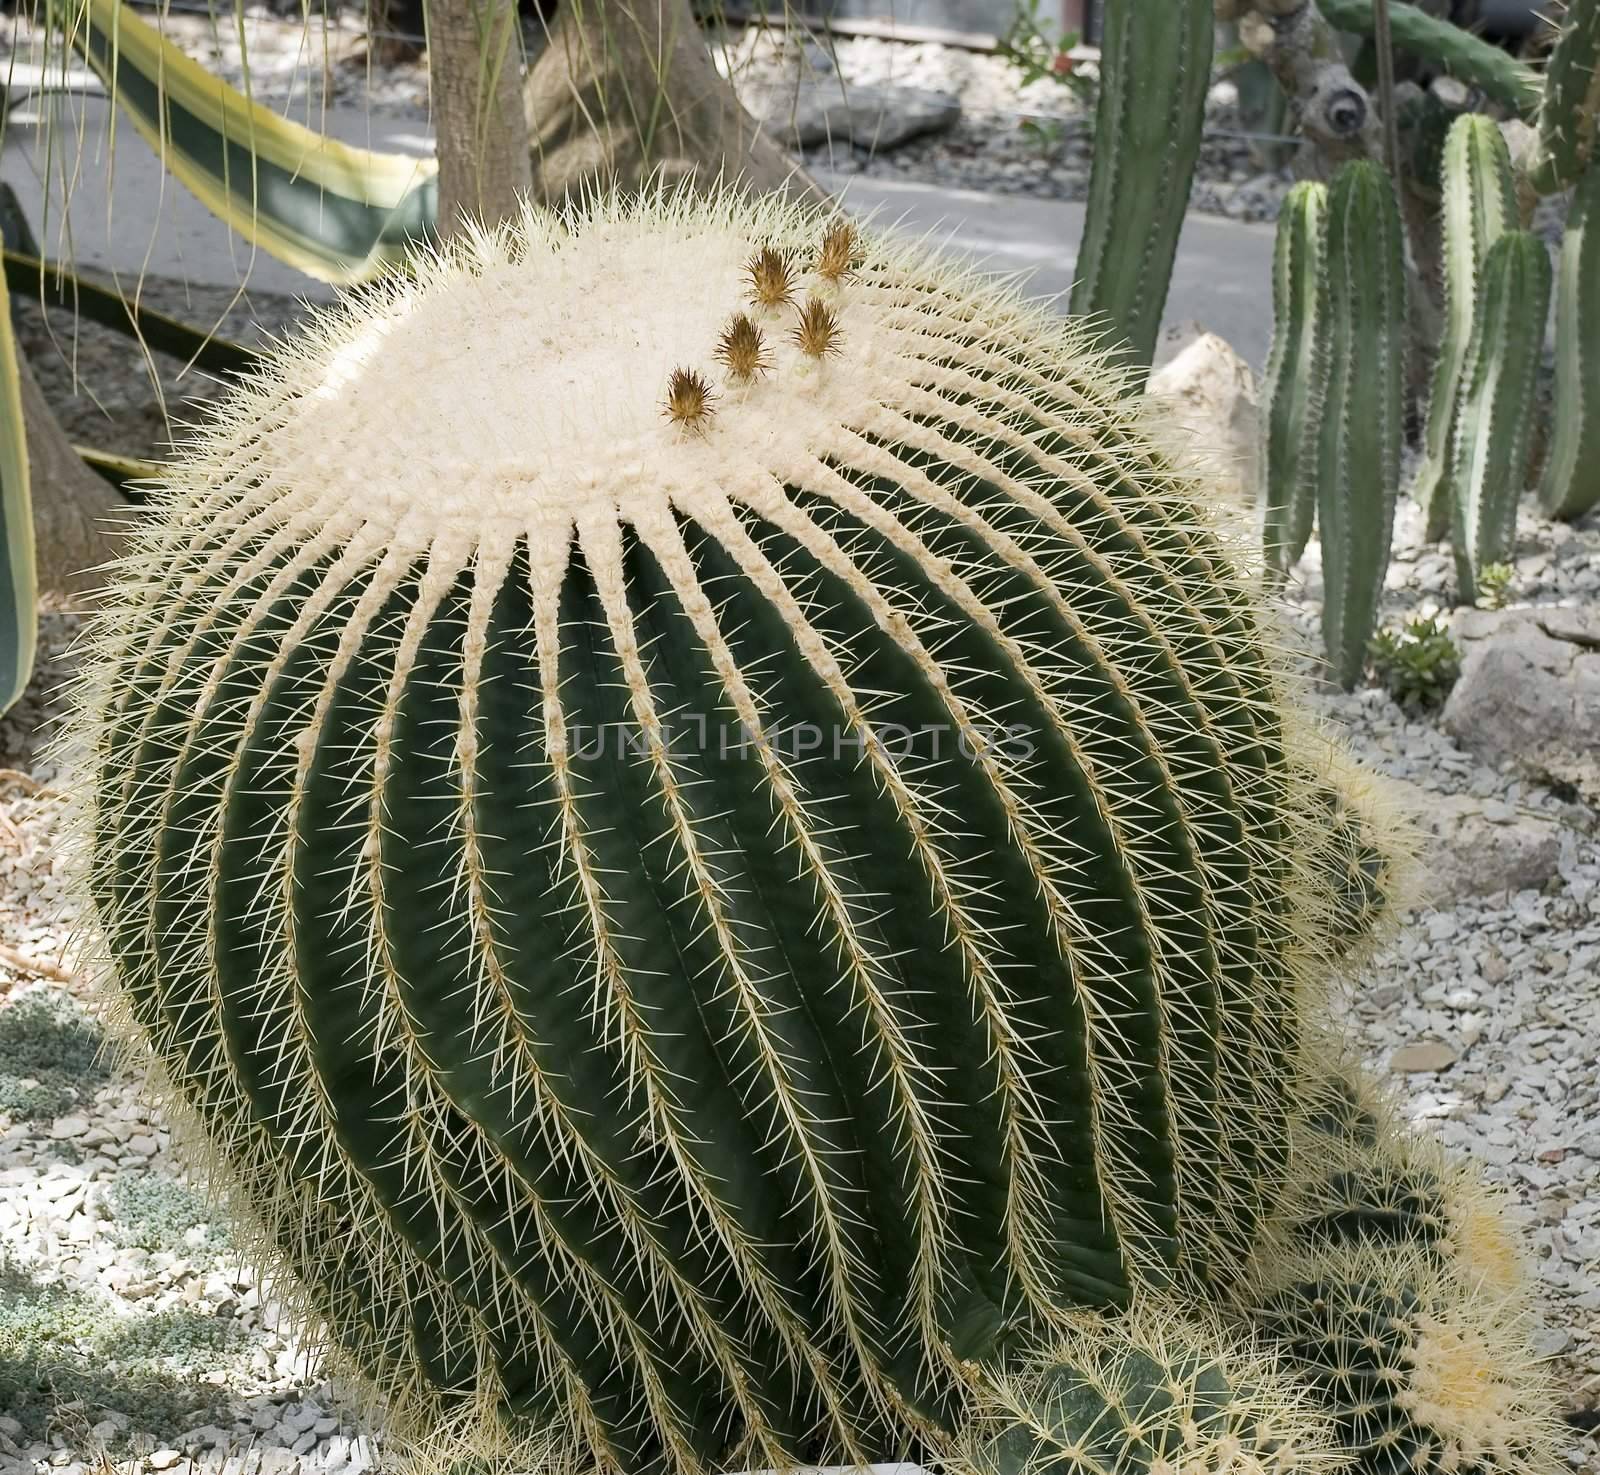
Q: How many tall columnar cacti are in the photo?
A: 6